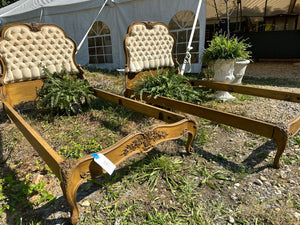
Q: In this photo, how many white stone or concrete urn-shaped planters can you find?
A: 2